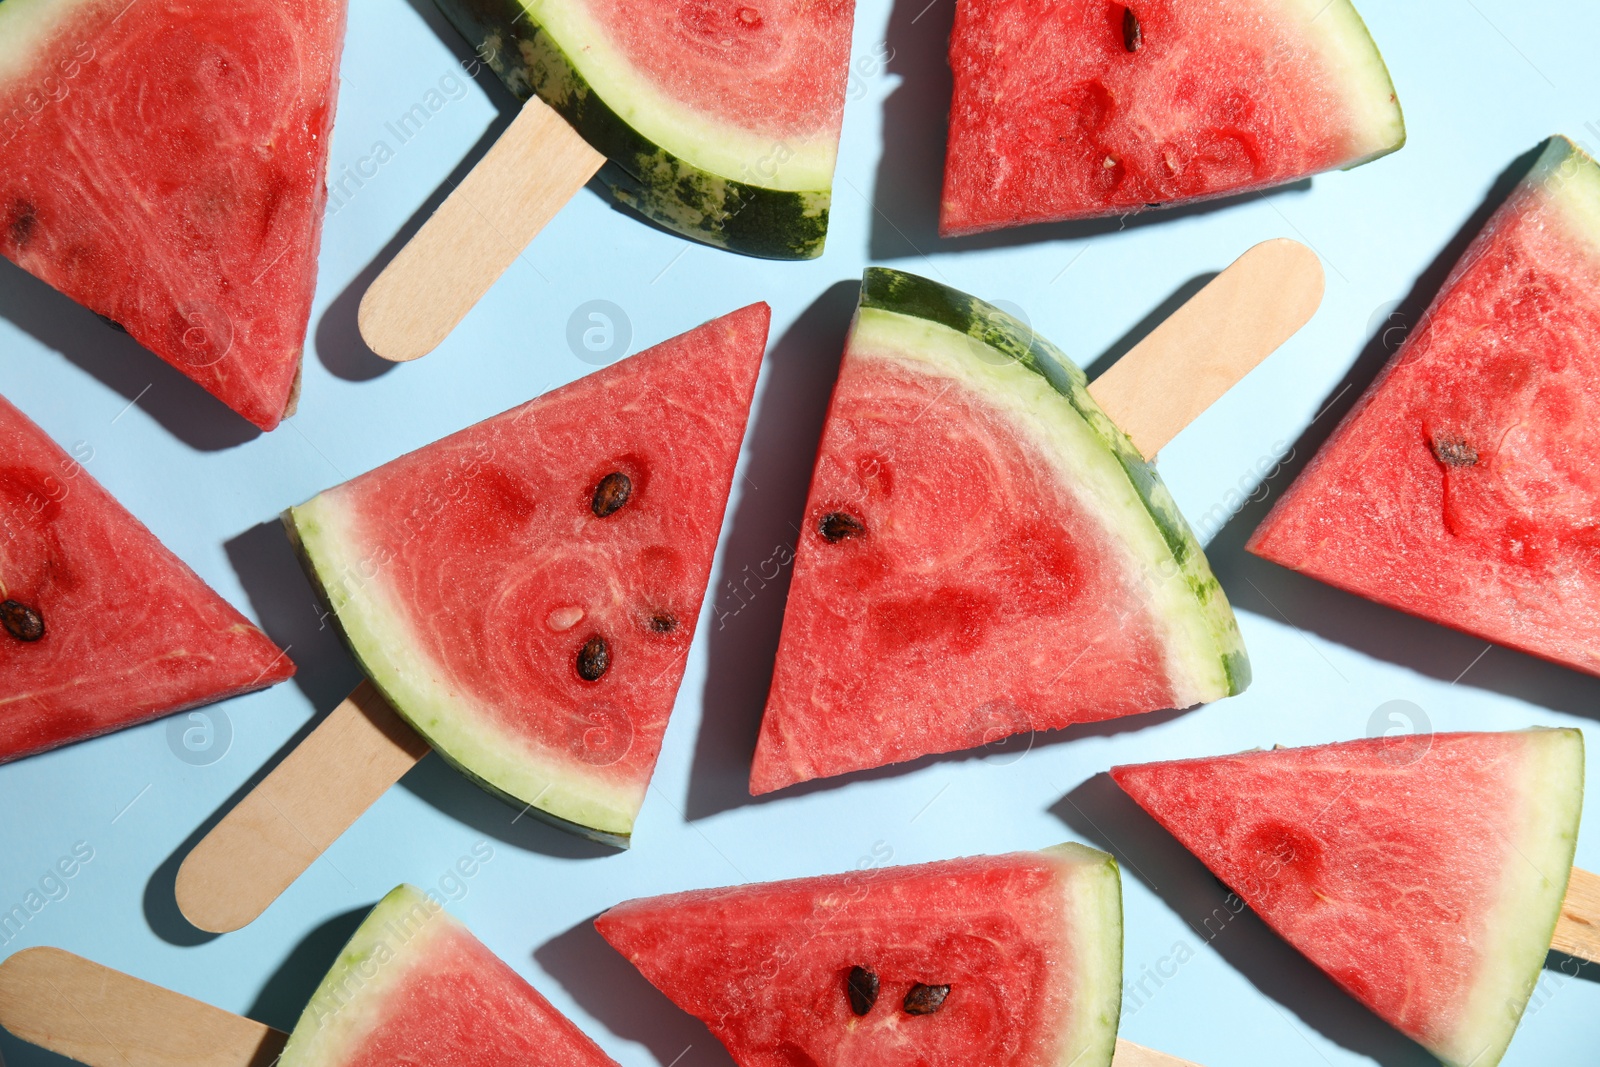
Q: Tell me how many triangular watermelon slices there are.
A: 10